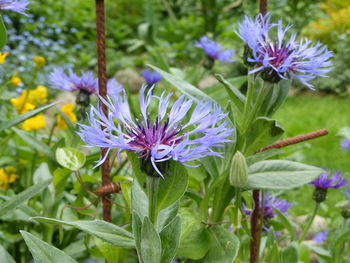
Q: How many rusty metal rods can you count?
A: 3